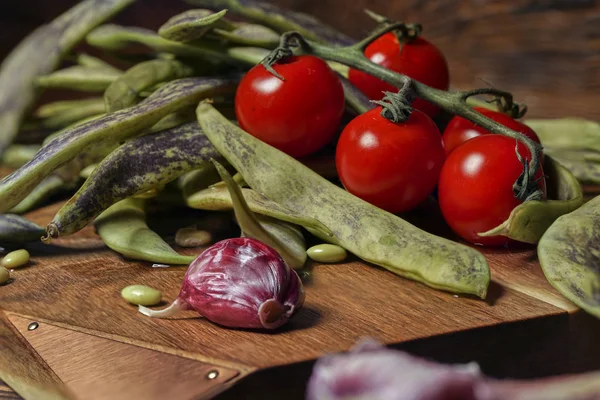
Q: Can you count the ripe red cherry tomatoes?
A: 5